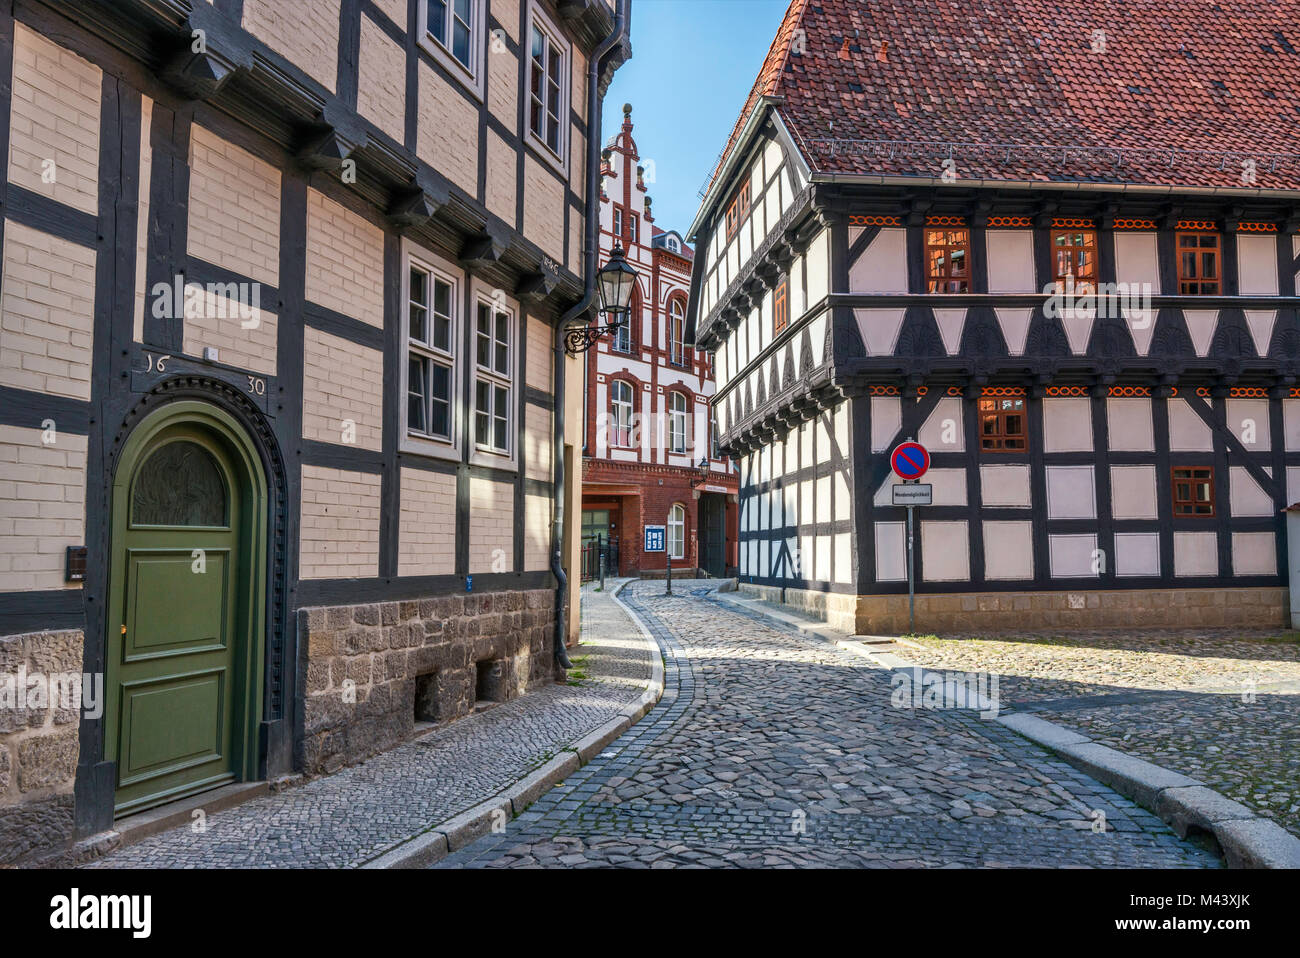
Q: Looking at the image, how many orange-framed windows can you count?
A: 8